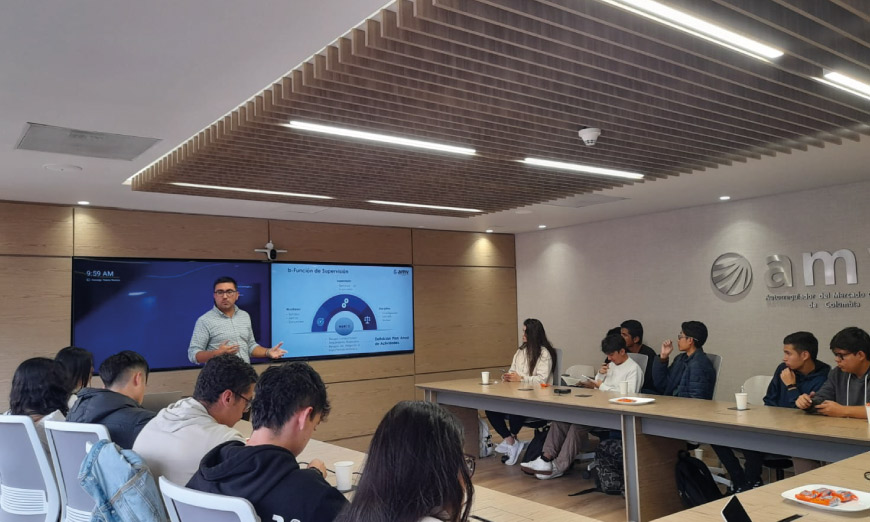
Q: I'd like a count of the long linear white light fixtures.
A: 6